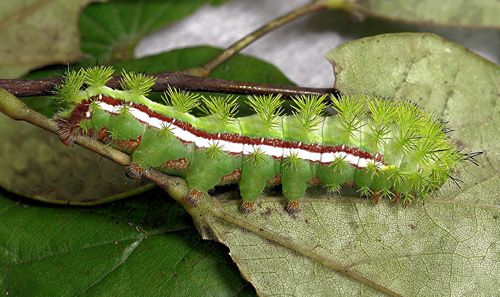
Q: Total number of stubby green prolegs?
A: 4